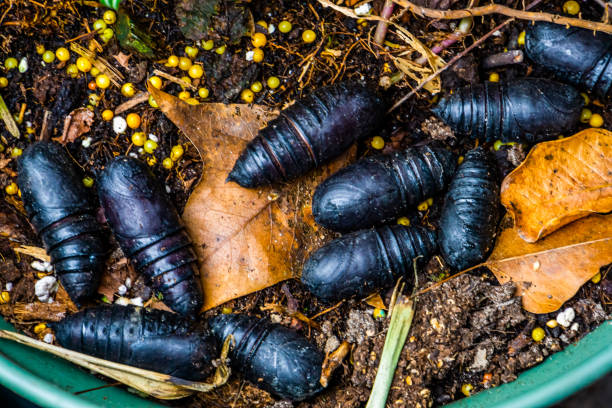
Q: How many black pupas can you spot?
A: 10